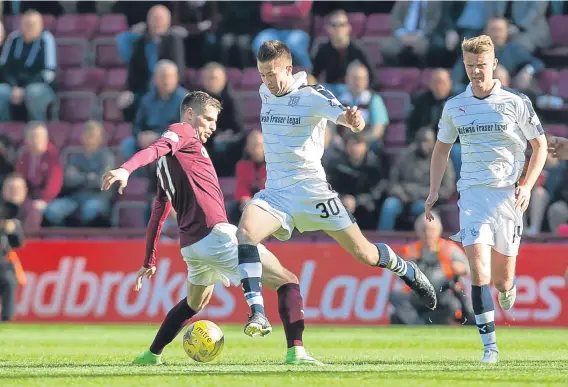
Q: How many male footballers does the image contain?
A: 3